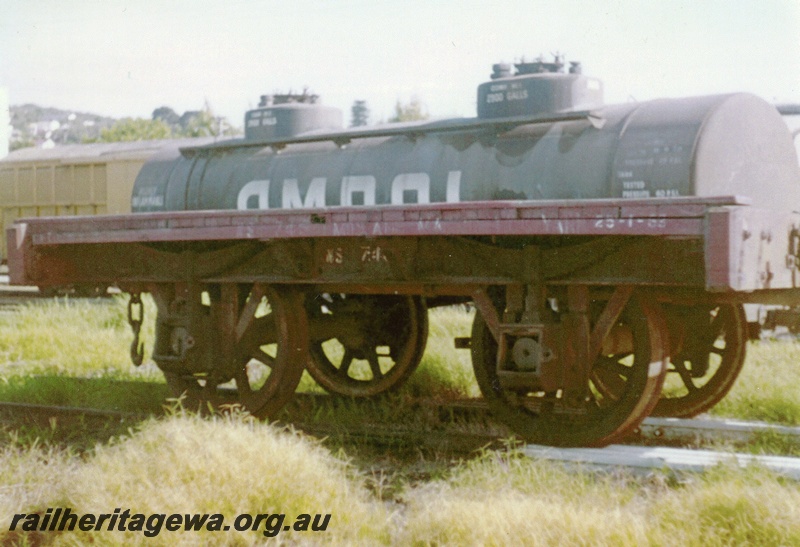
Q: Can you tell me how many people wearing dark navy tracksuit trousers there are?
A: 0